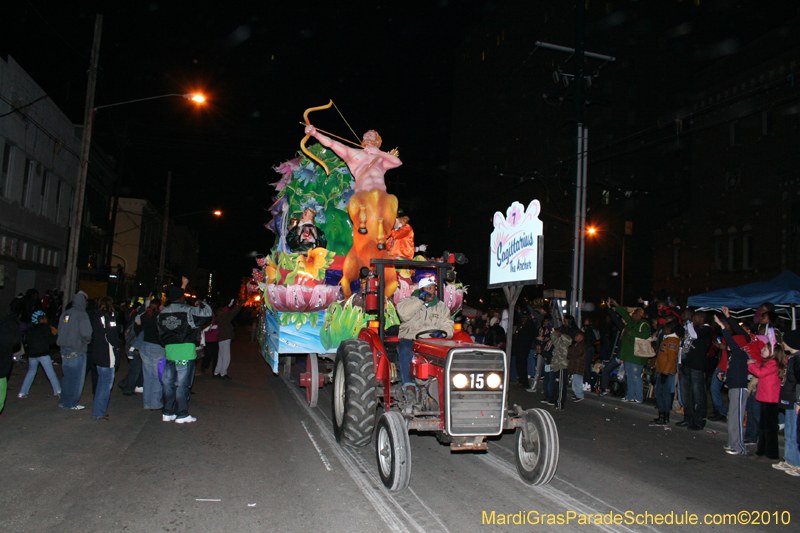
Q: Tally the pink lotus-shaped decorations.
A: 2